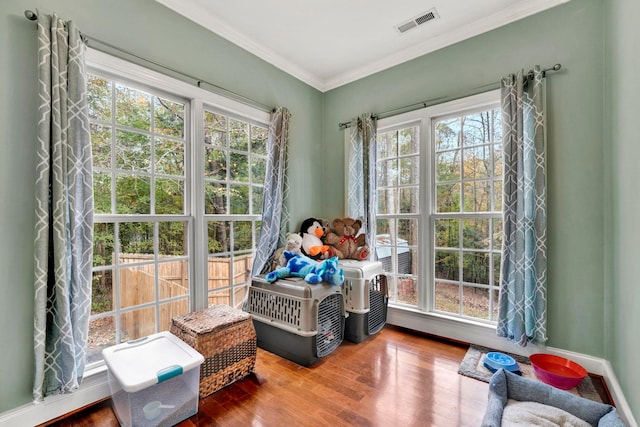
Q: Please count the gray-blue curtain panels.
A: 4